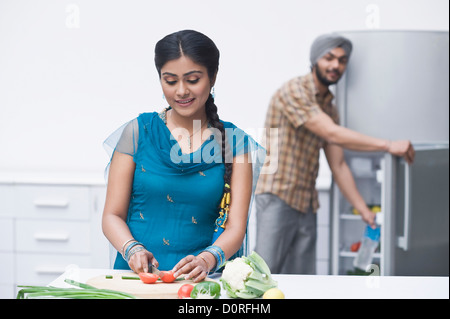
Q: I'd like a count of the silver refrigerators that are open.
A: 1